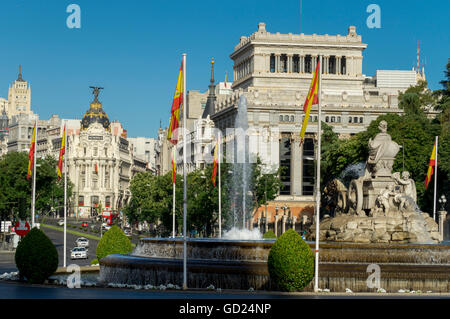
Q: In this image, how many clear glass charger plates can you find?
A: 0